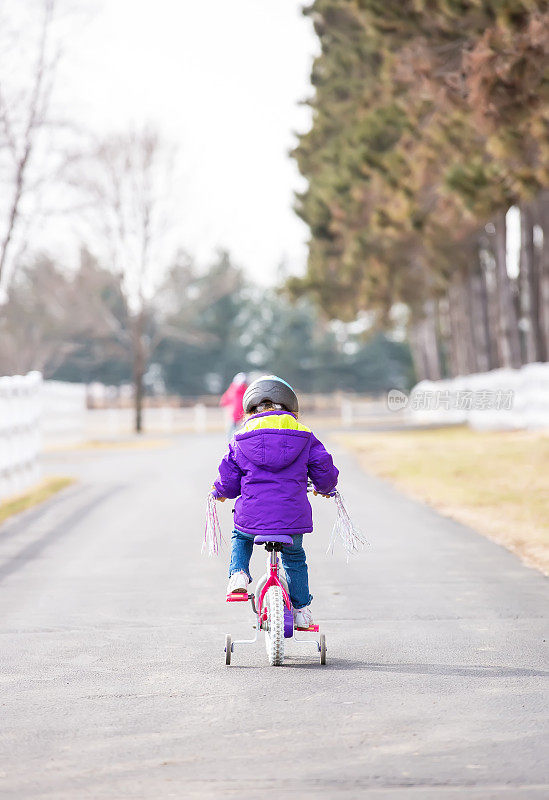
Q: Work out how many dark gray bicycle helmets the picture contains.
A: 1